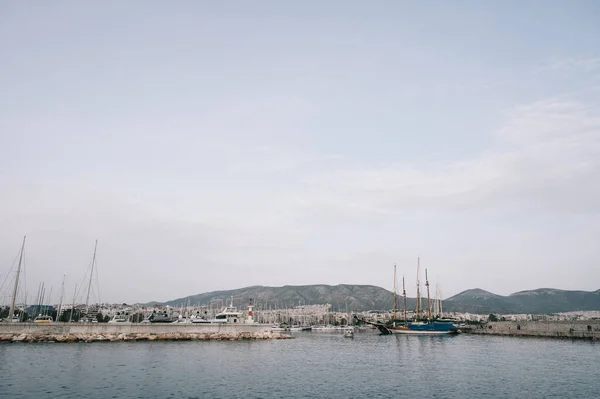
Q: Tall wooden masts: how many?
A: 4